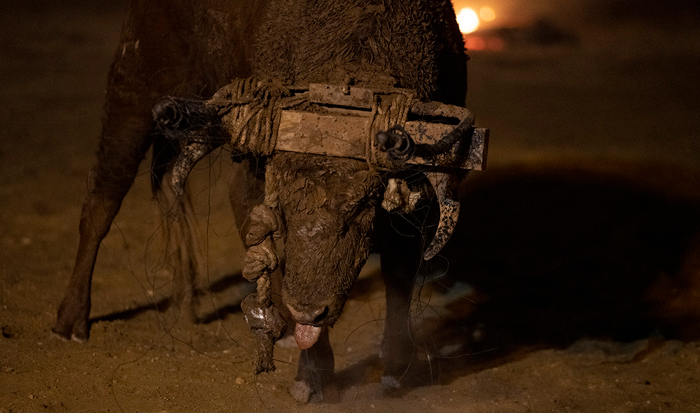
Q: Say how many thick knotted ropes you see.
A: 1